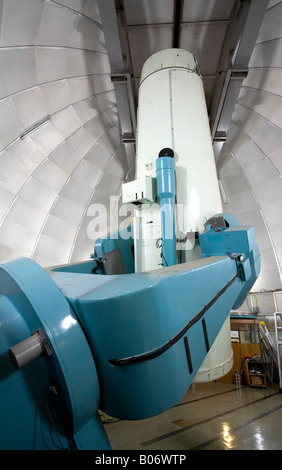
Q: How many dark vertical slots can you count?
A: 2